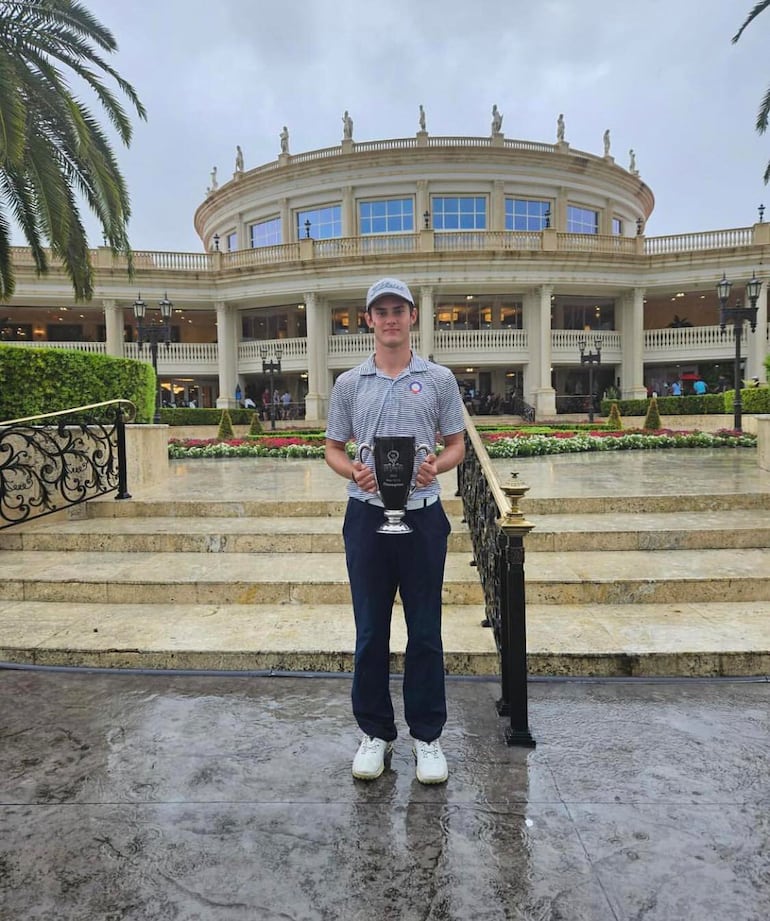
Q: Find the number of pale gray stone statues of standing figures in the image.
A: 9